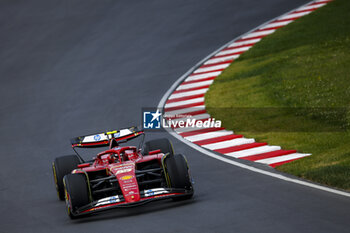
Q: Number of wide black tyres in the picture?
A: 4